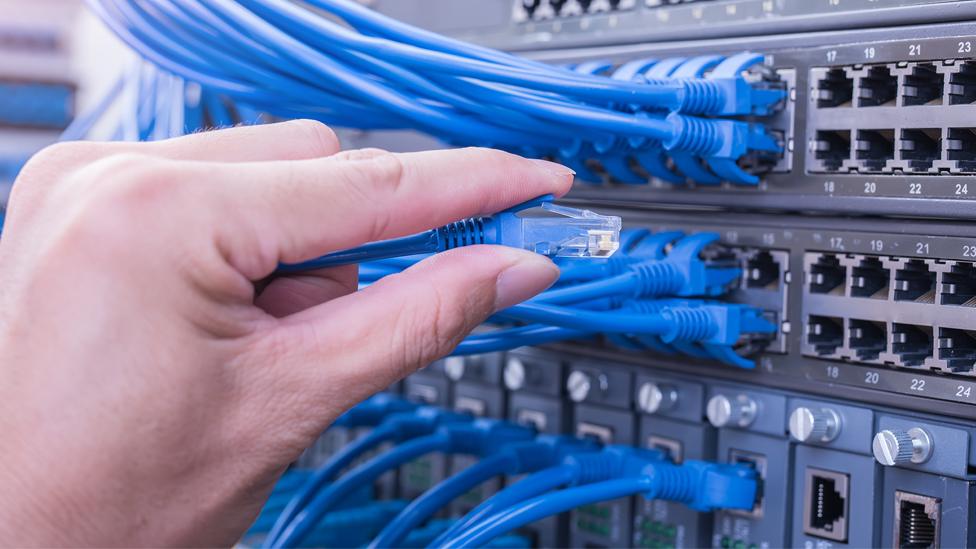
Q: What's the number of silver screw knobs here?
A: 7